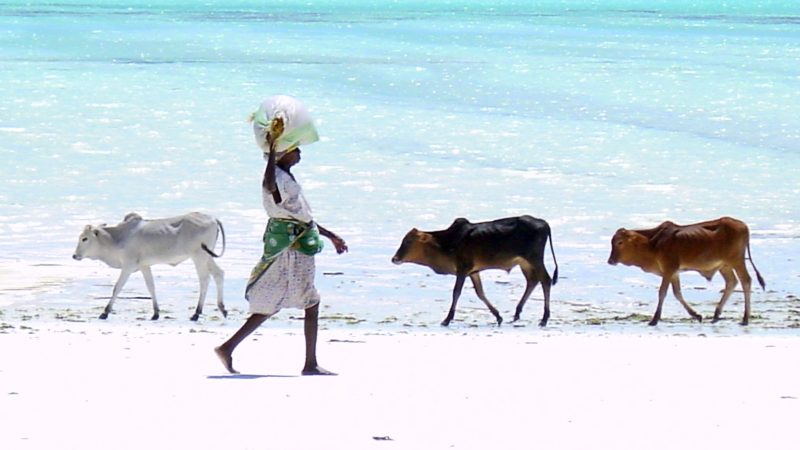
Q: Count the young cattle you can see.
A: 3